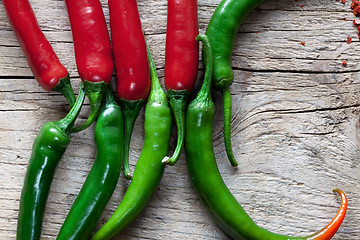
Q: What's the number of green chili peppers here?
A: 5